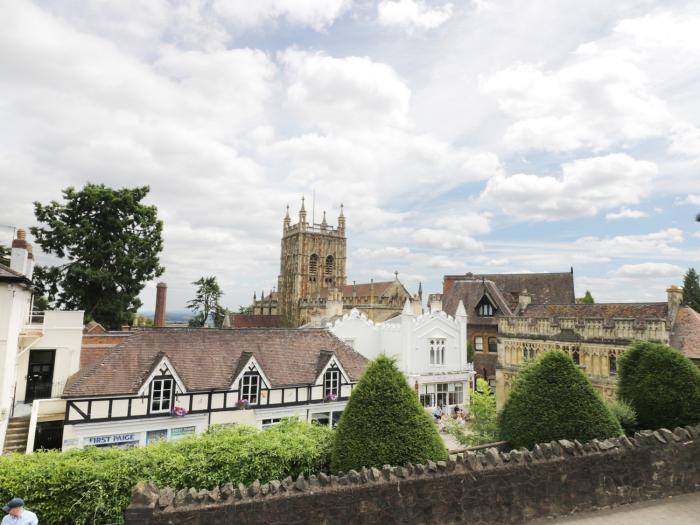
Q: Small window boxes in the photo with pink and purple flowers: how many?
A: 3